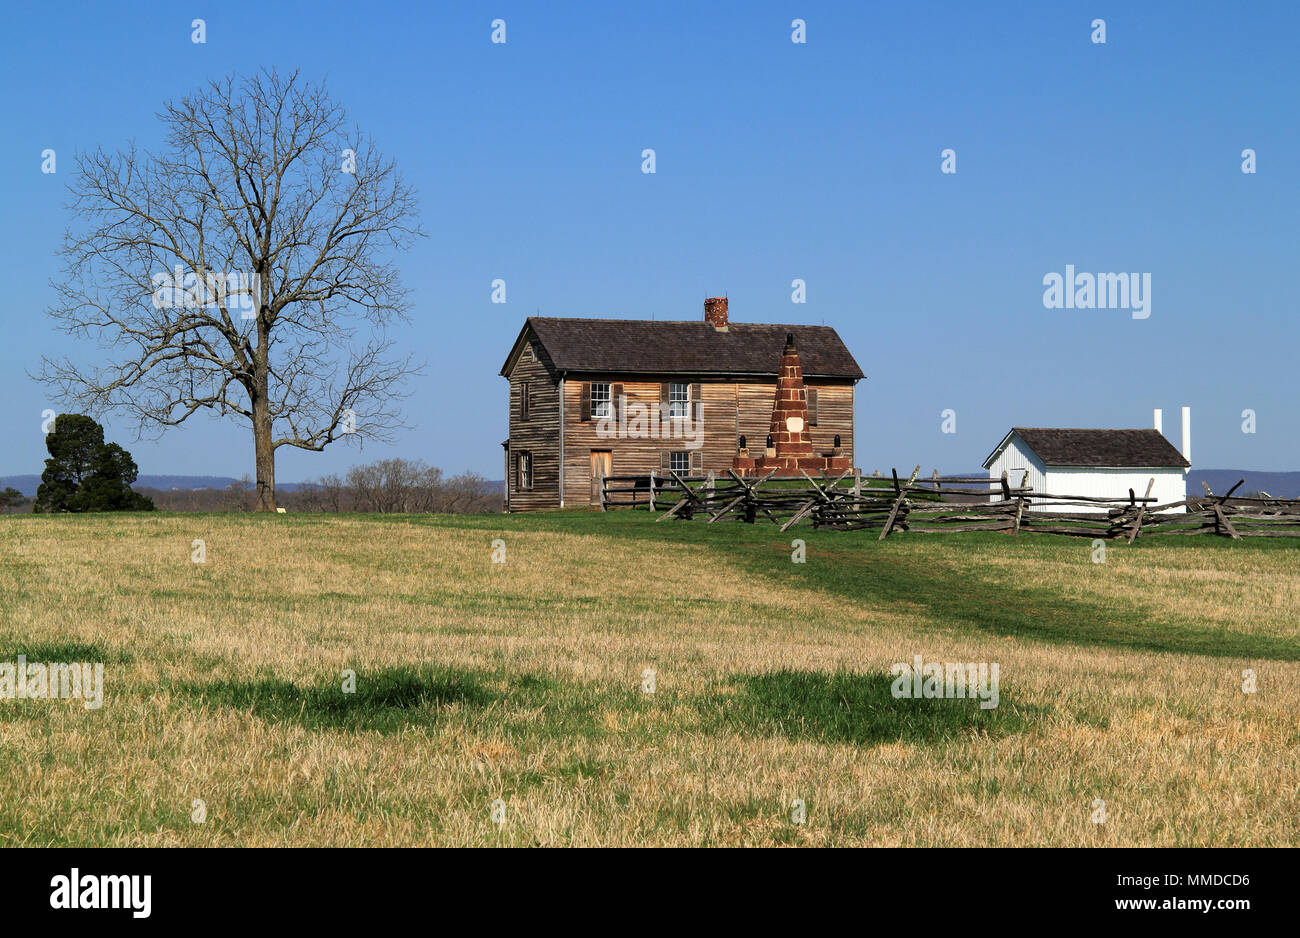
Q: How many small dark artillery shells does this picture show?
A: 4